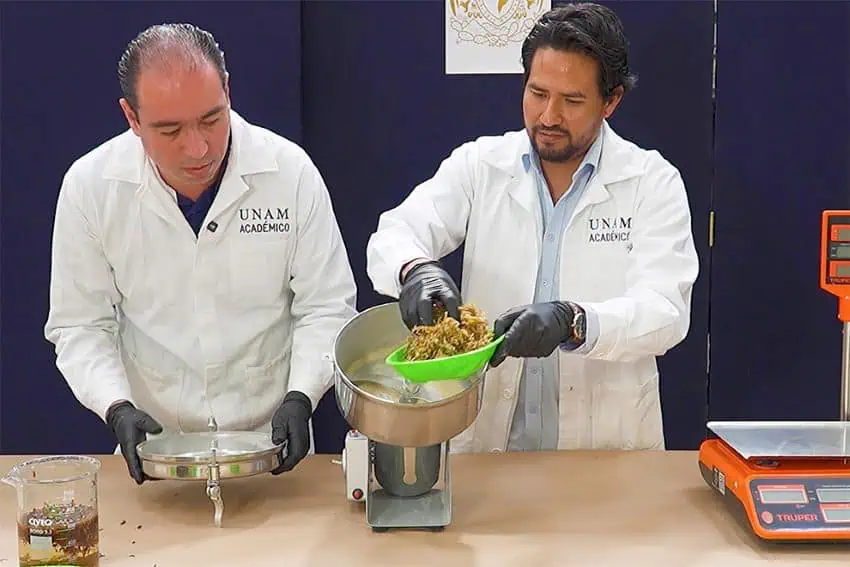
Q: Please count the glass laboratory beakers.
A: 1